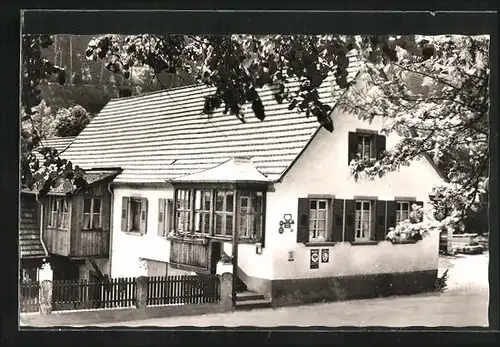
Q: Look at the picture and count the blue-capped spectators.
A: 0